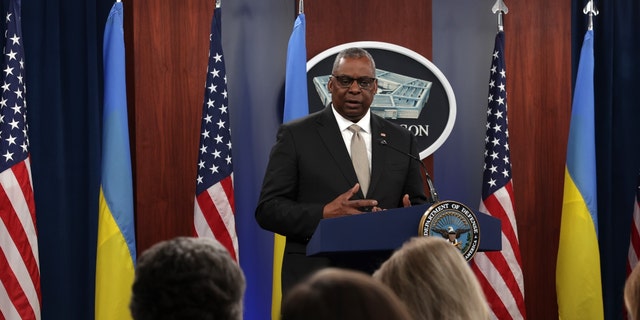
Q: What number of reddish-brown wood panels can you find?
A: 3